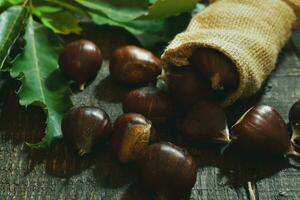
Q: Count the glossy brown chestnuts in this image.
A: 11